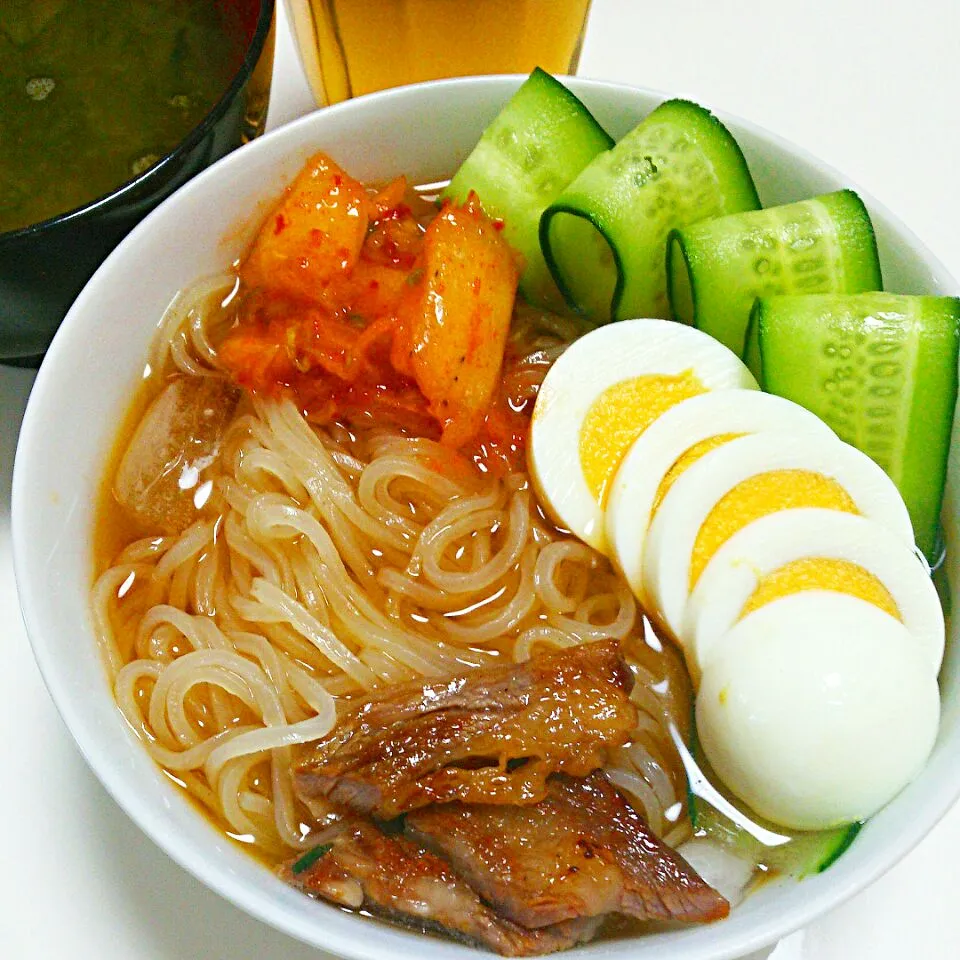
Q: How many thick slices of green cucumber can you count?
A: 4